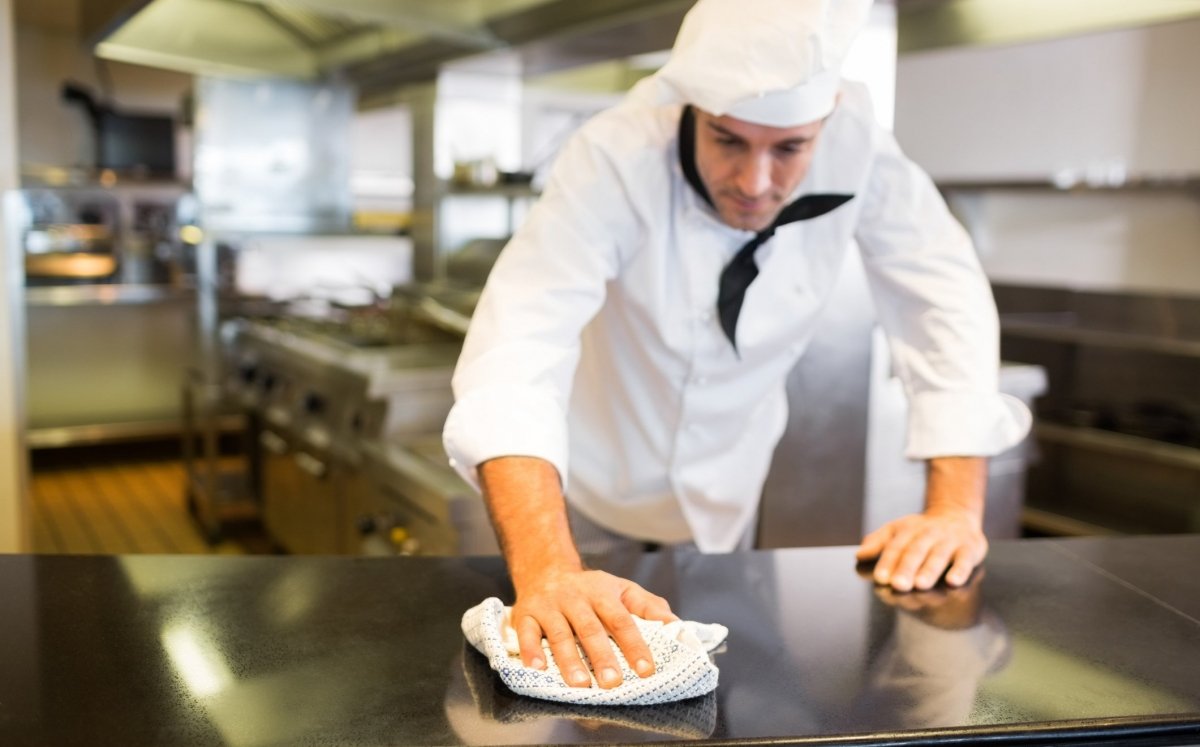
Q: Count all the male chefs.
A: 1